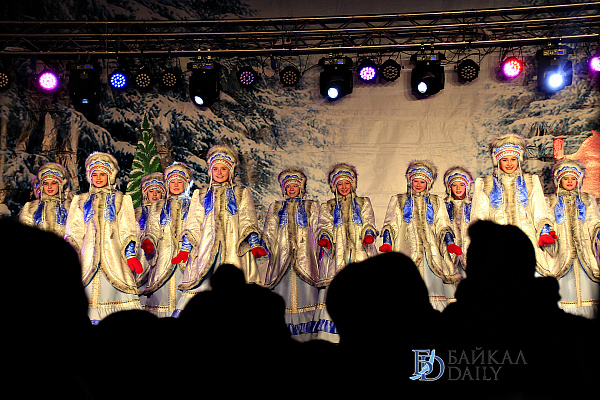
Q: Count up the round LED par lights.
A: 12